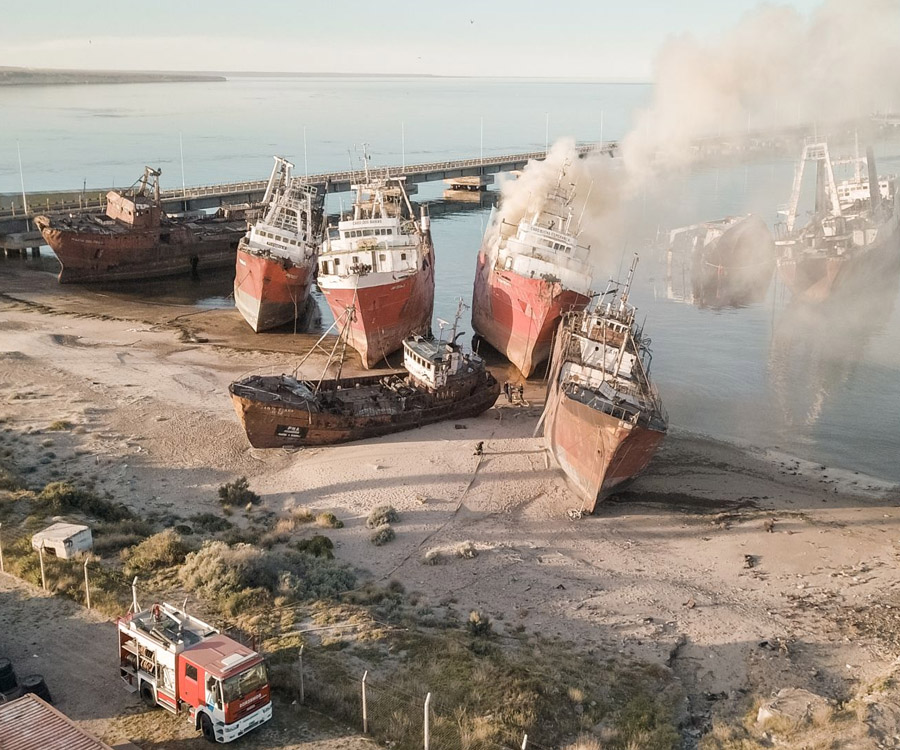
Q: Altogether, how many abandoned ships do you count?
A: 8